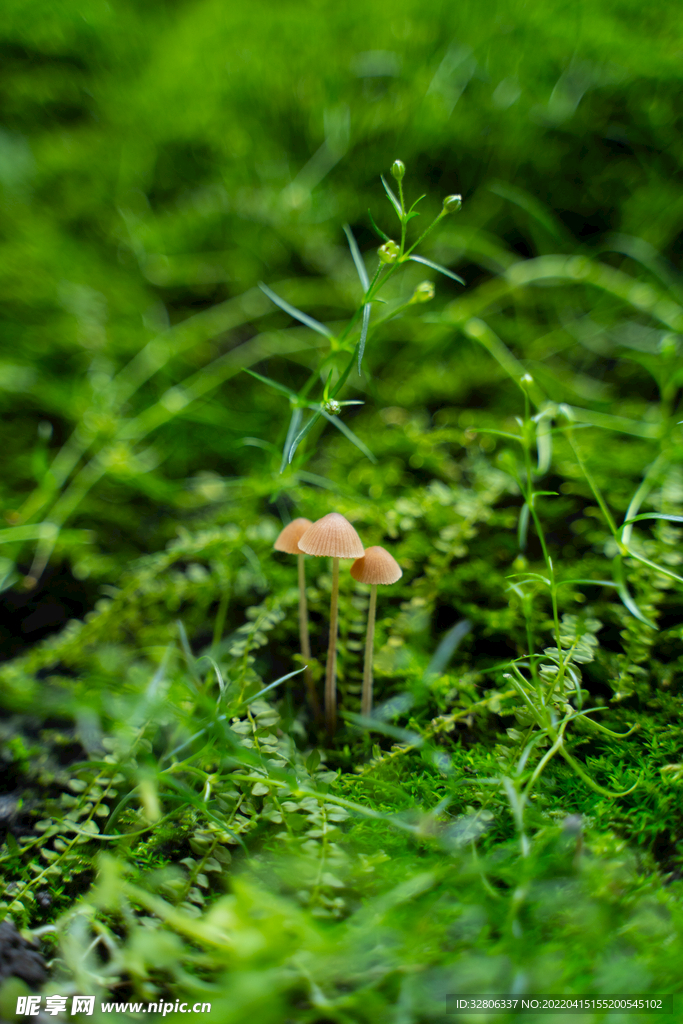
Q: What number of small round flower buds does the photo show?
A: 5